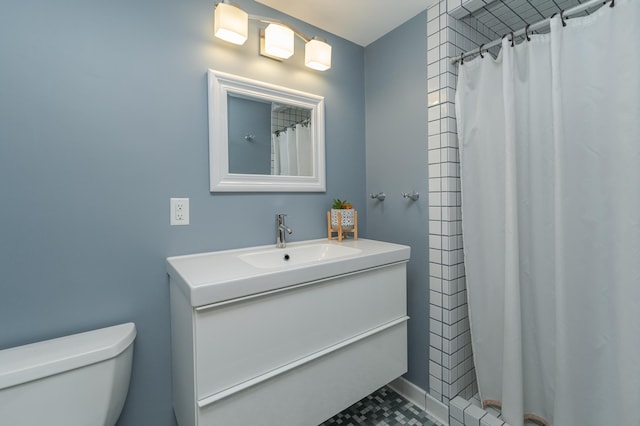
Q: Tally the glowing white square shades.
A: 3